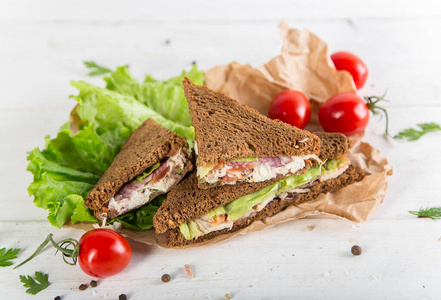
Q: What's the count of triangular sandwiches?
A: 3